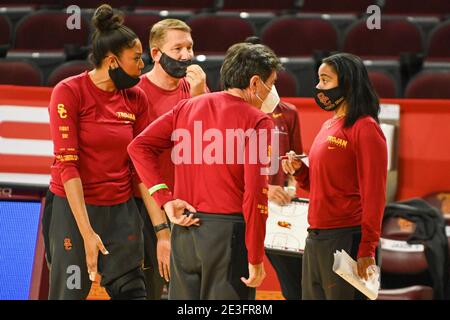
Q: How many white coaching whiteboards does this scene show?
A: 1